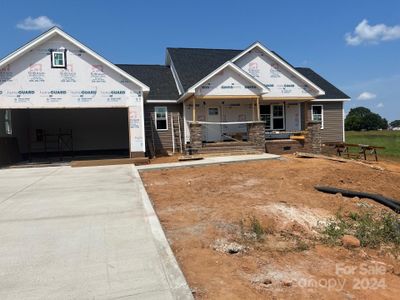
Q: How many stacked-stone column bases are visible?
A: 3